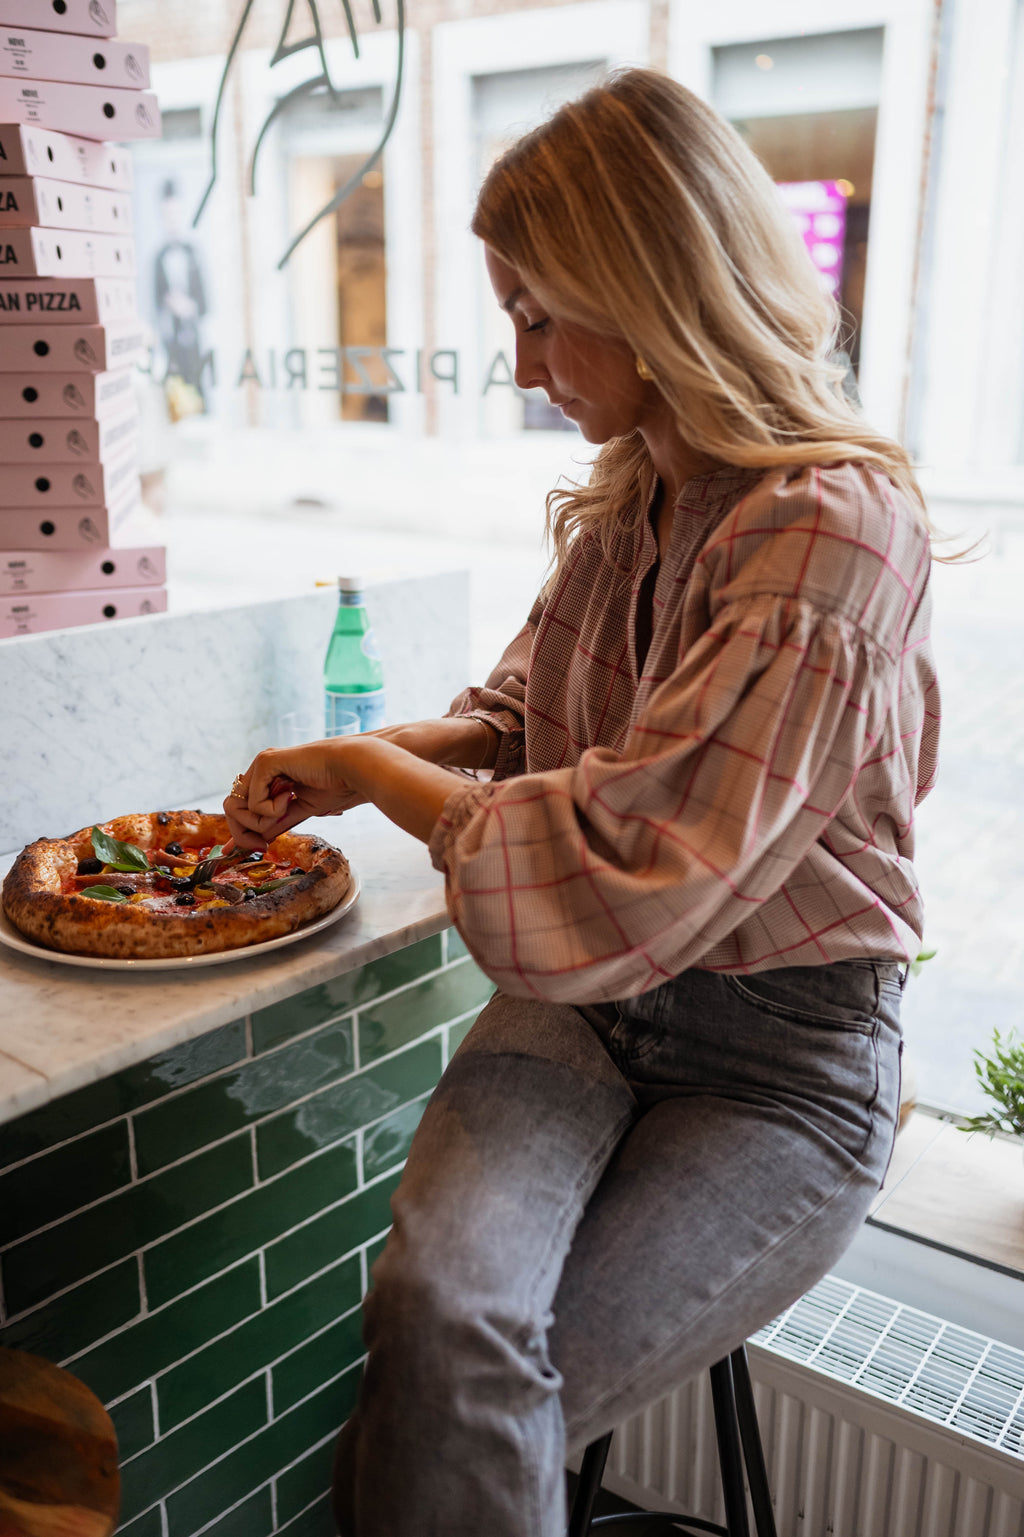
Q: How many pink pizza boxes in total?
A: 14